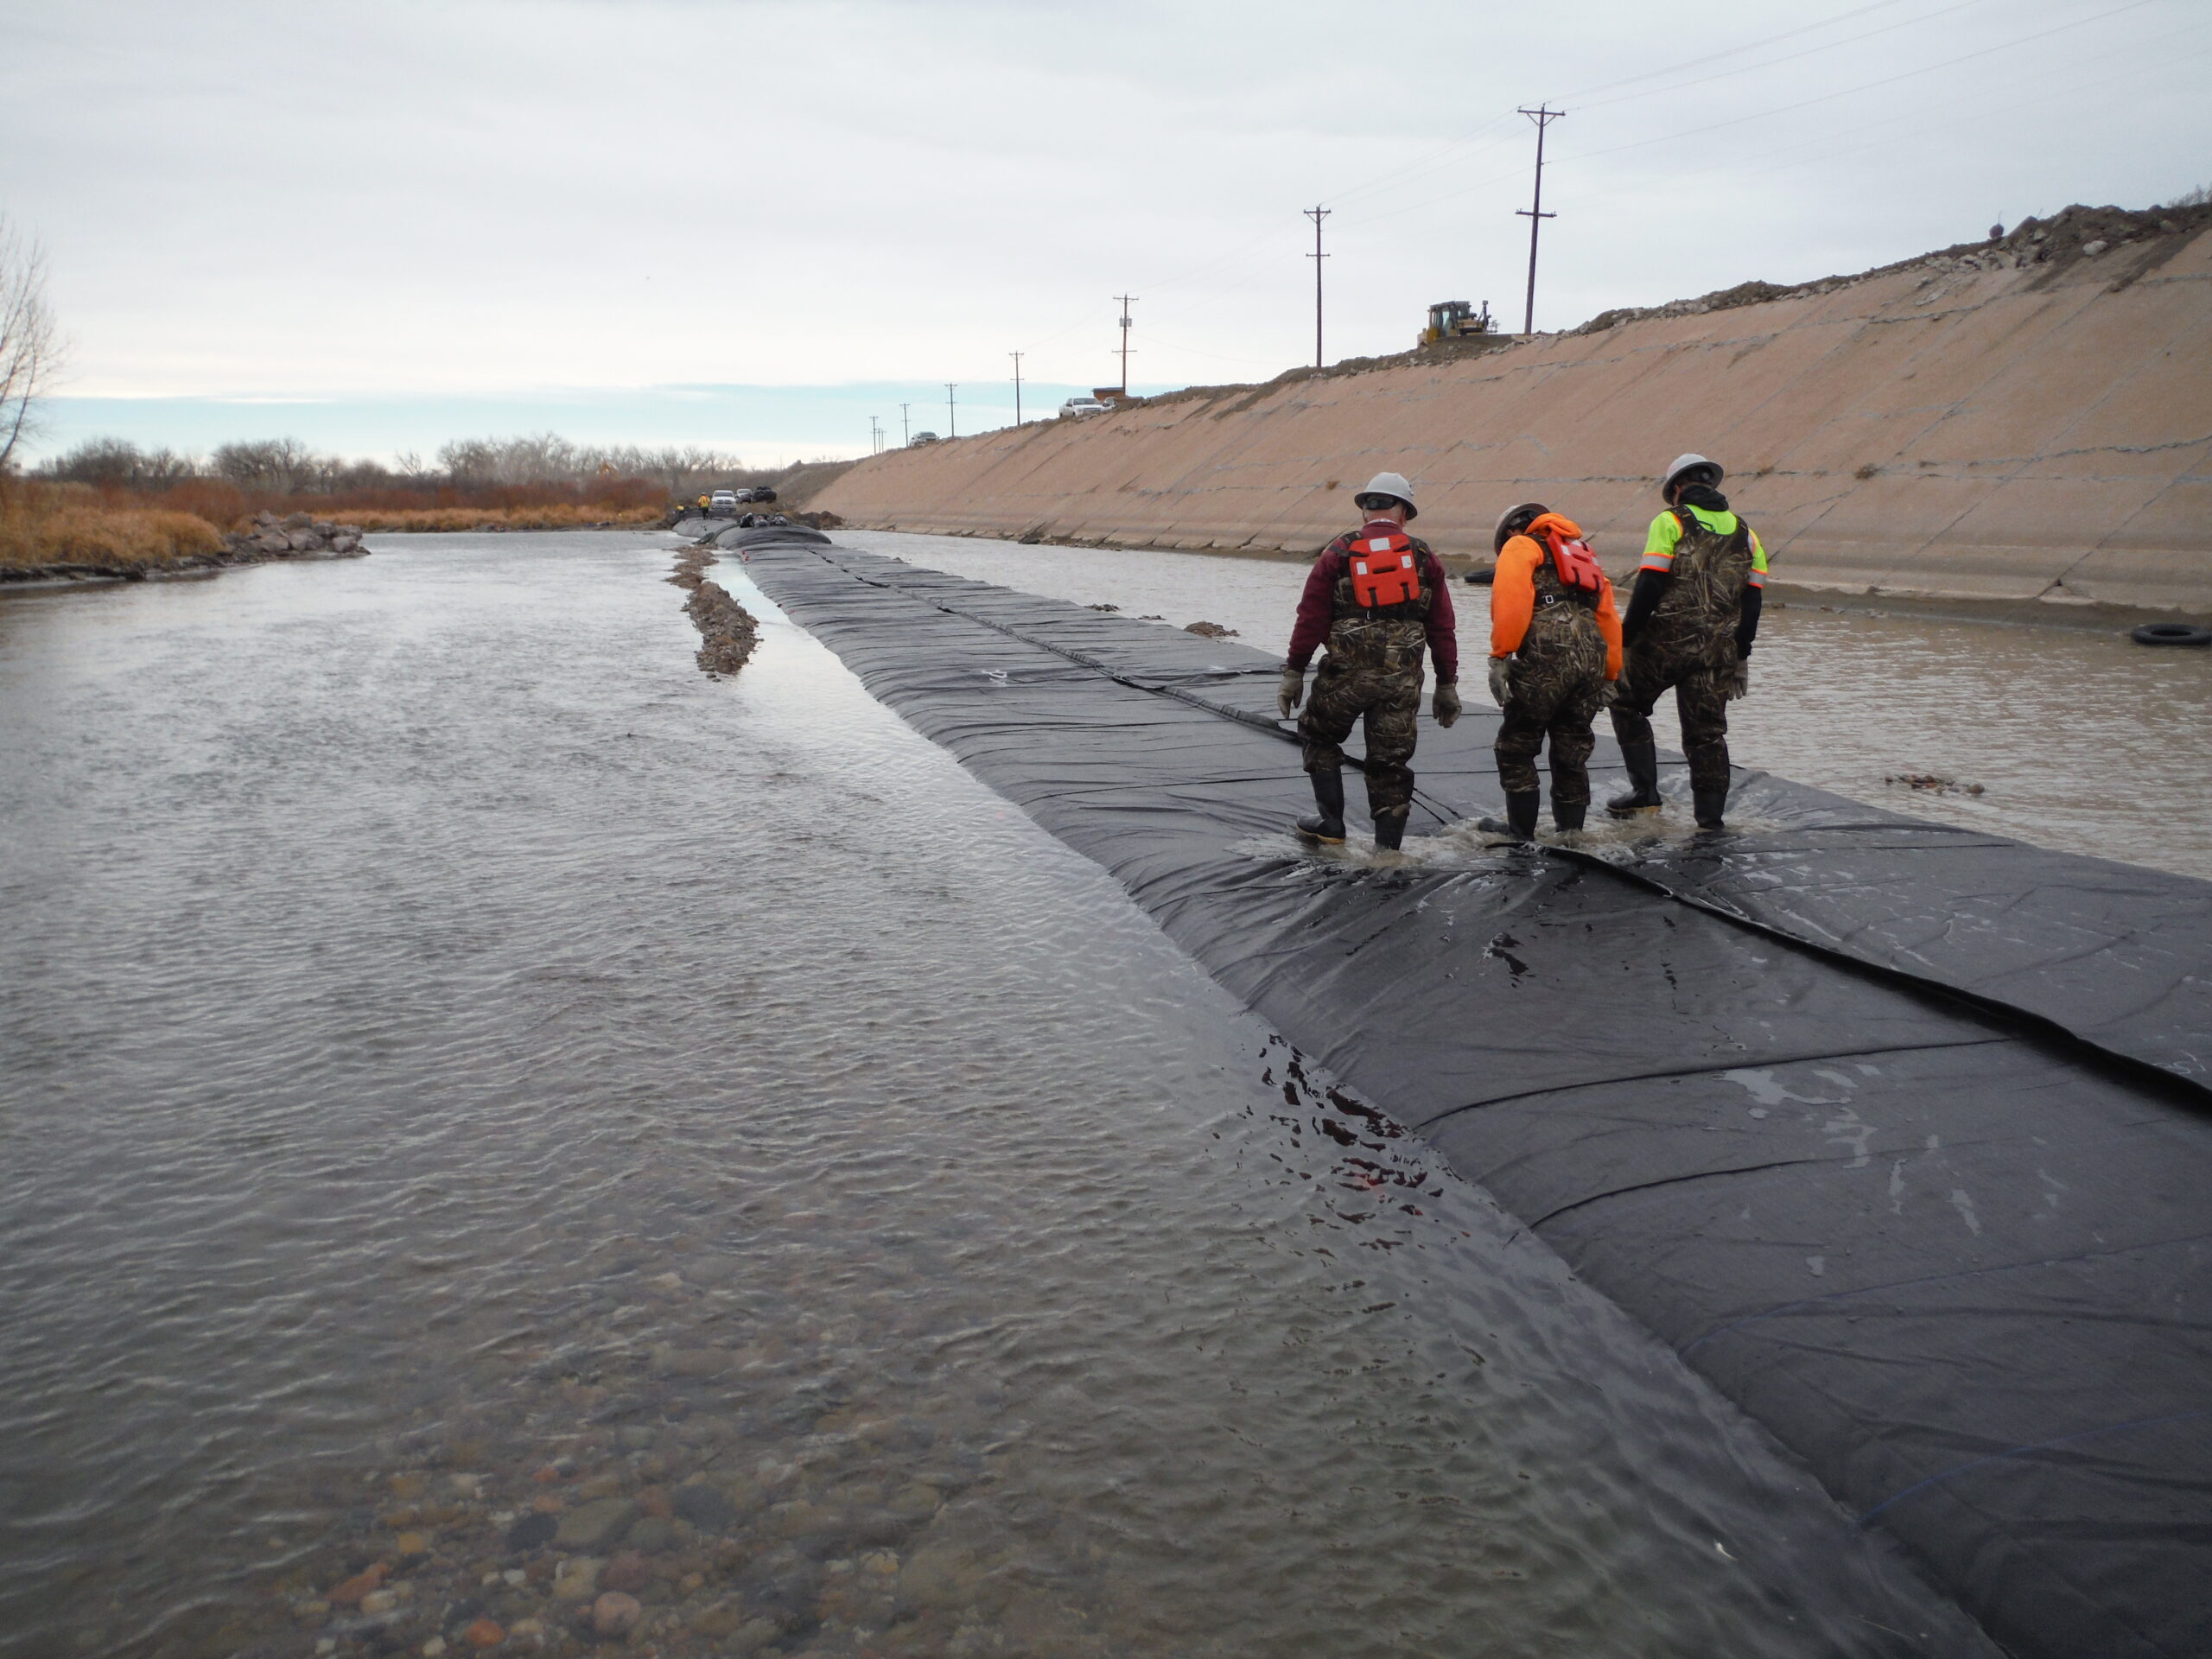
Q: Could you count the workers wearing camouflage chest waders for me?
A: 3